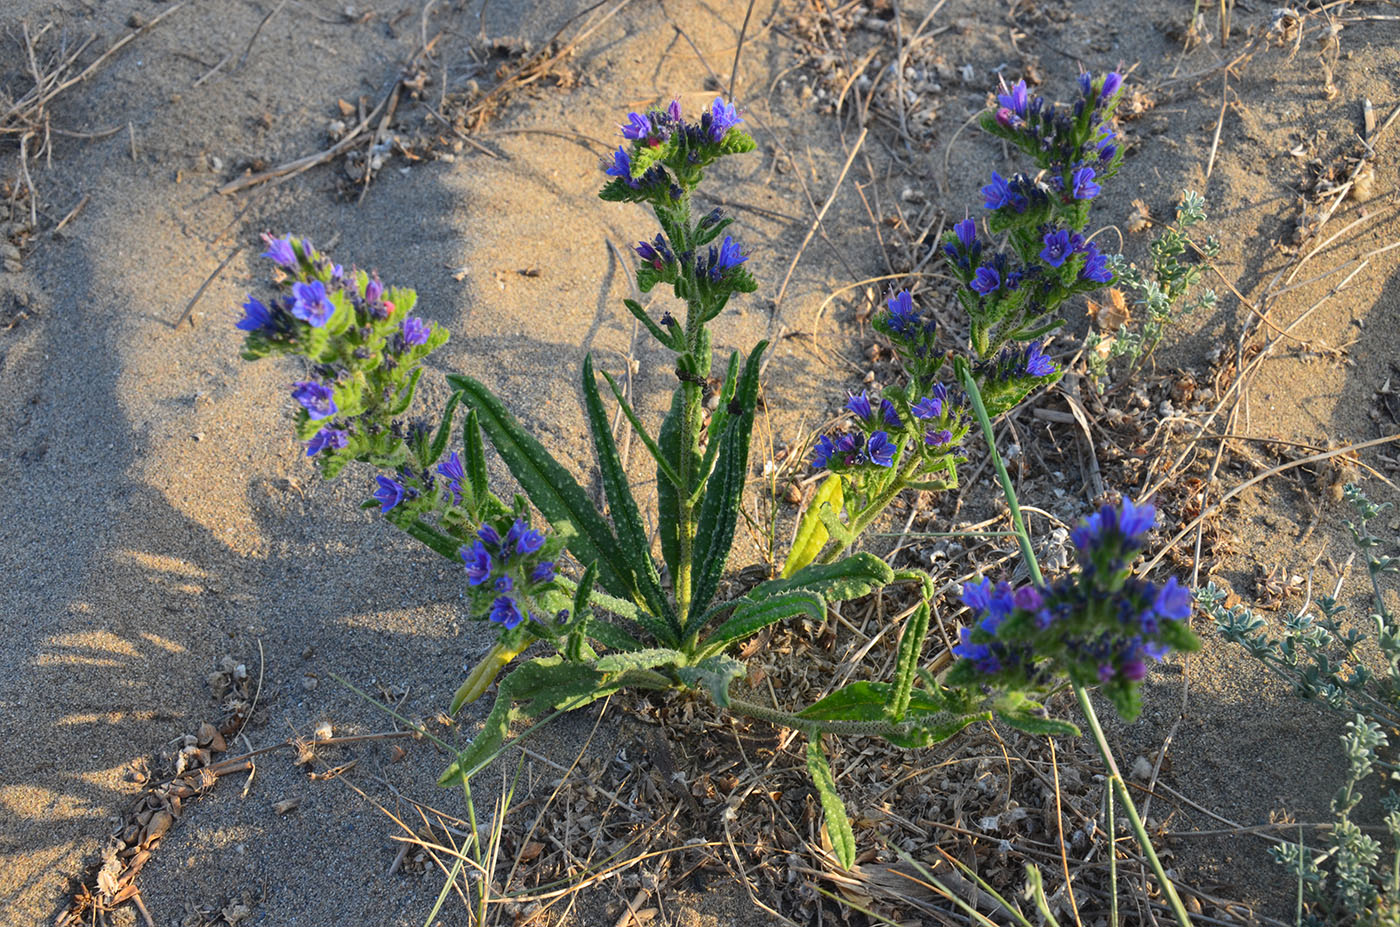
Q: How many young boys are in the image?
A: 0